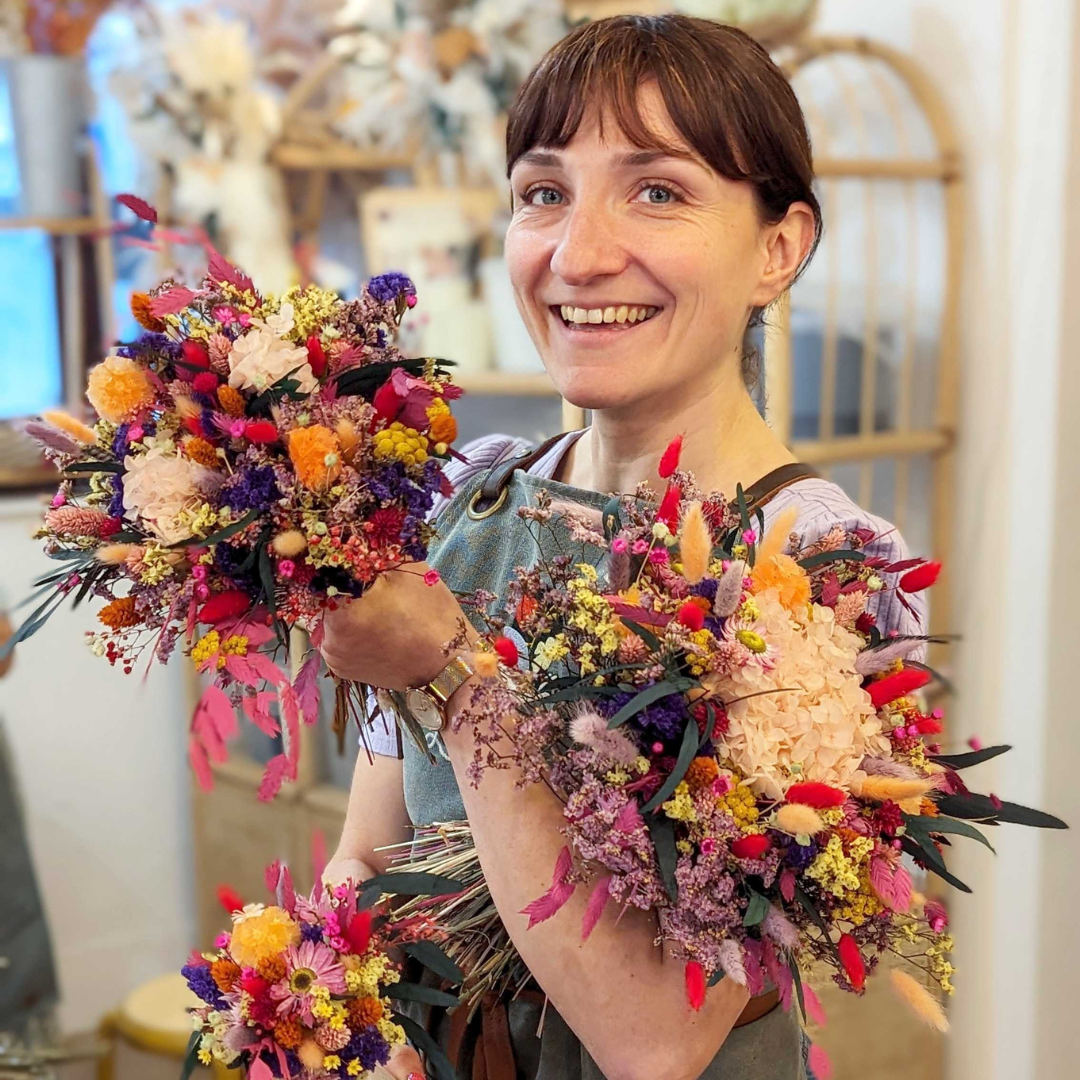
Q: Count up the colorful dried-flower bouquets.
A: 3